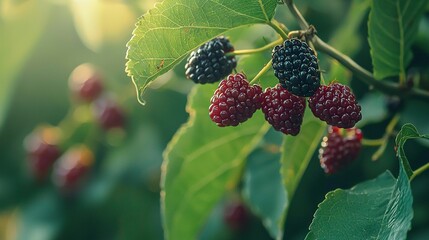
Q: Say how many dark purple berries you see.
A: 2